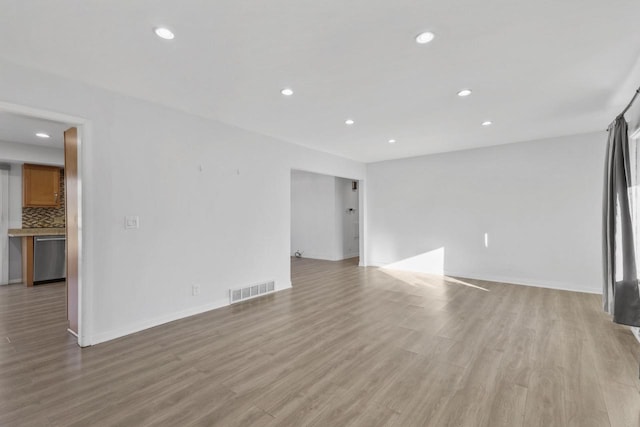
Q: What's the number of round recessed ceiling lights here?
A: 8